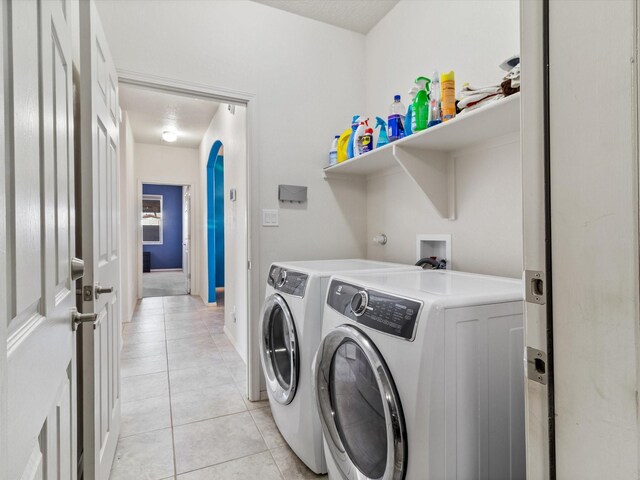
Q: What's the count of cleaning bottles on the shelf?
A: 11